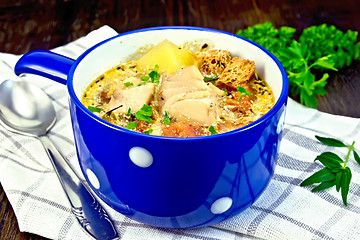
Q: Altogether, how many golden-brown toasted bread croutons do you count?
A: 2